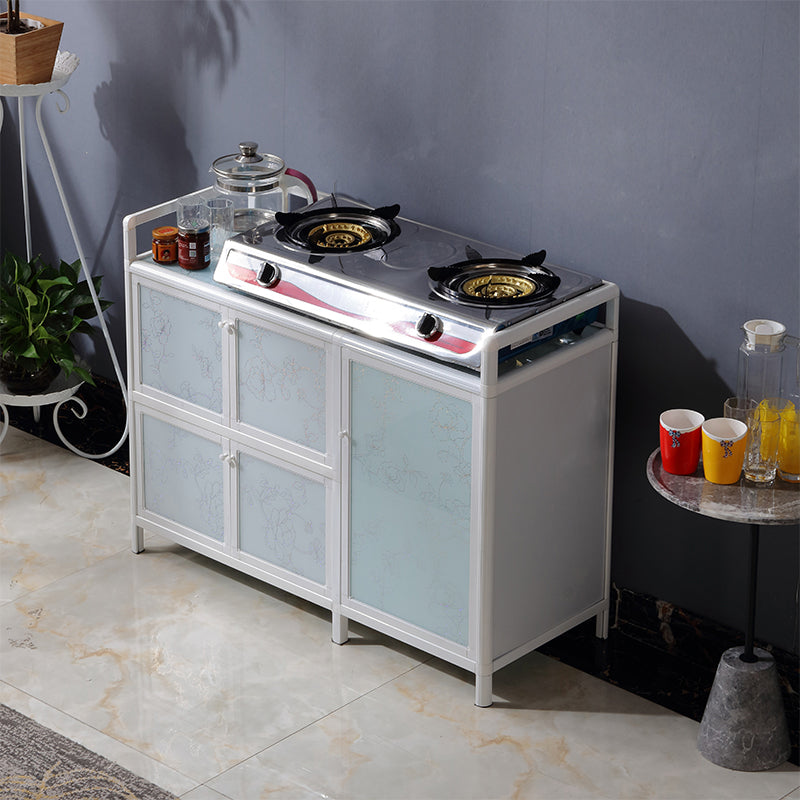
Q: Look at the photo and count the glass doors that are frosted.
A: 5